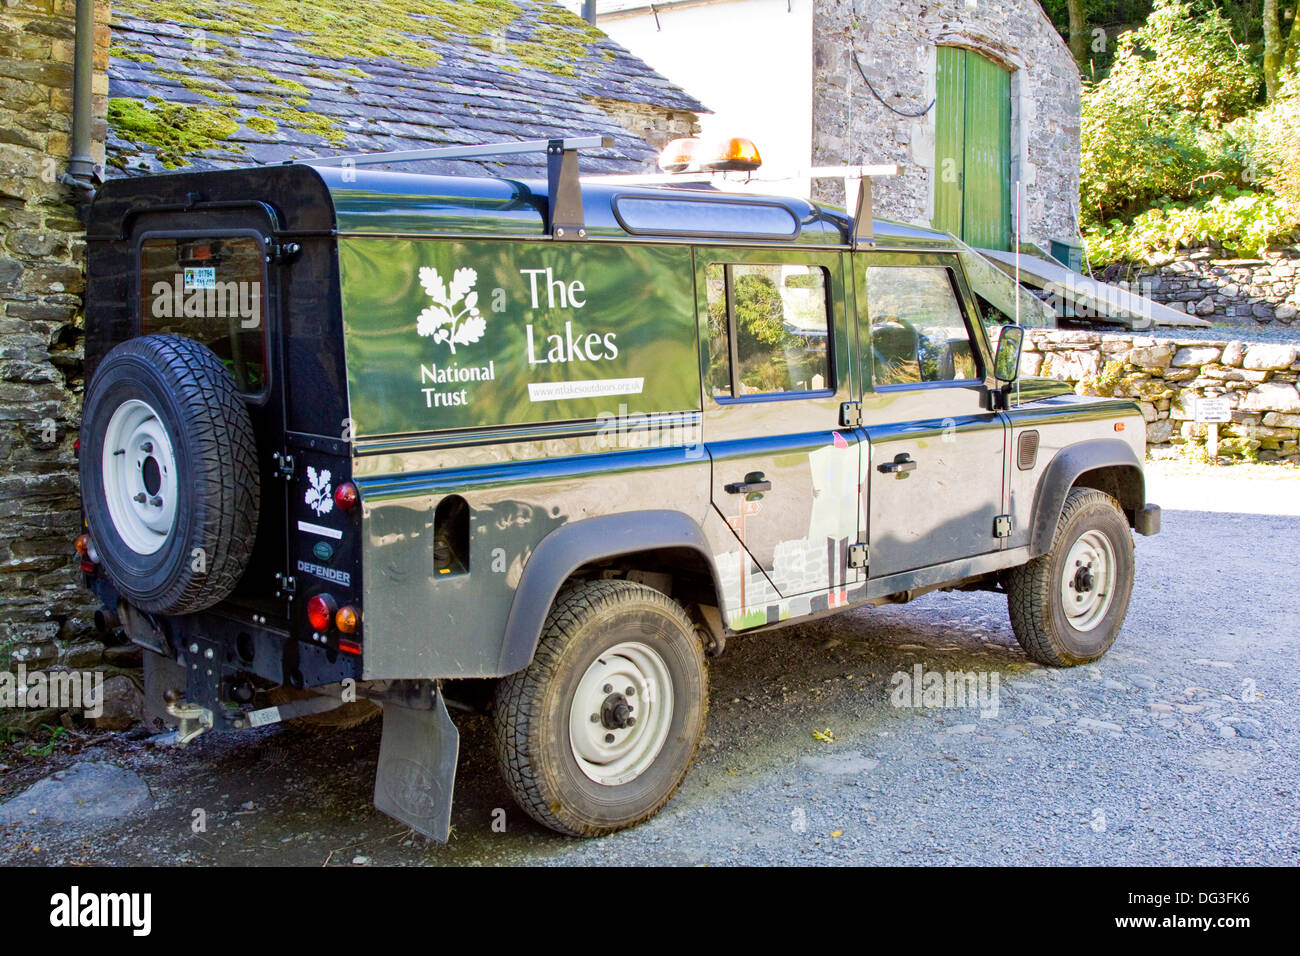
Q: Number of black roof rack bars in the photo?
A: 2